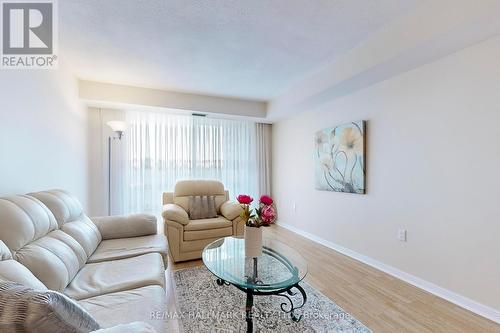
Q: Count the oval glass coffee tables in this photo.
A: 1